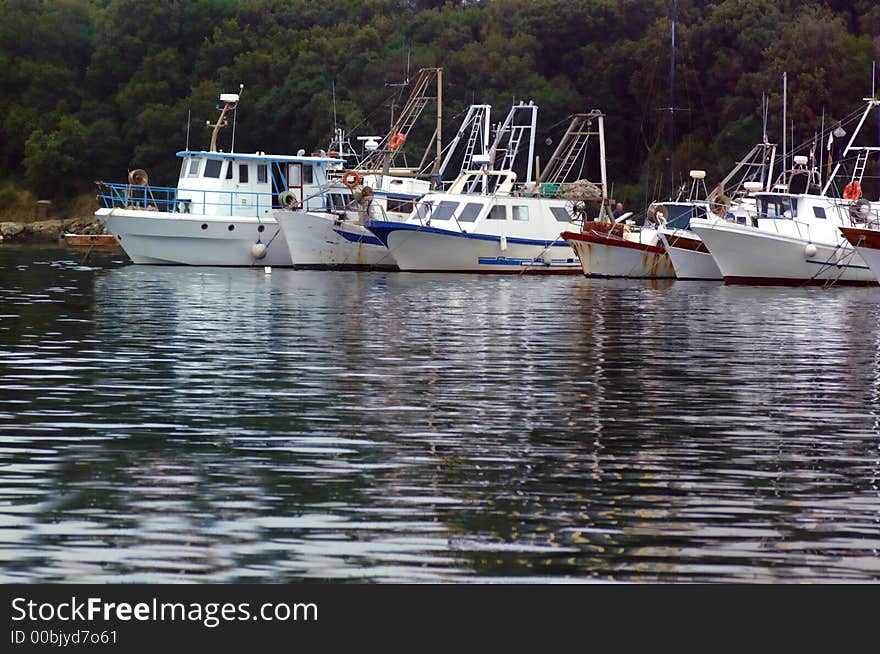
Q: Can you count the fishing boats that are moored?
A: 7